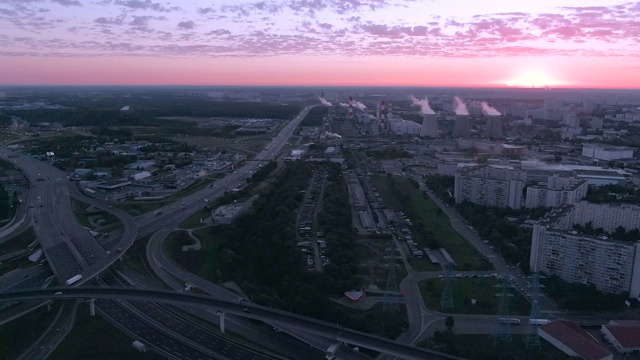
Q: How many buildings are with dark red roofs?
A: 2